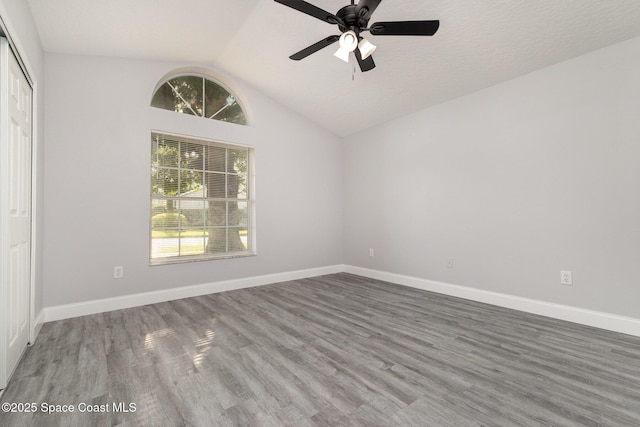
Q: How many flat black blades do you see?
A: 5